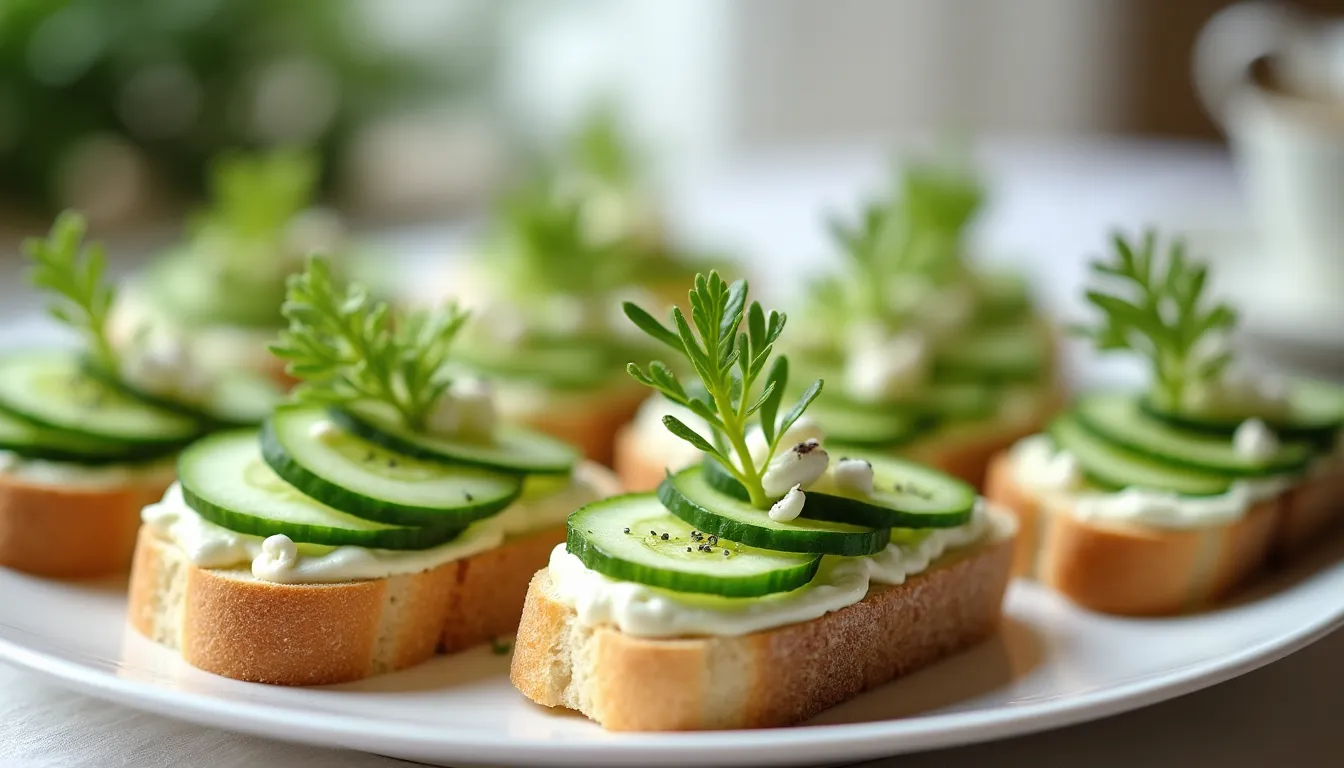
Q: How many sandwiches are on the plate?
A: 7